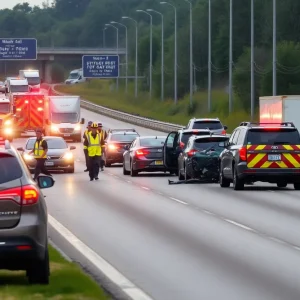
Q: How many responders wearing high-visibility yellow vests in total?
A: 4